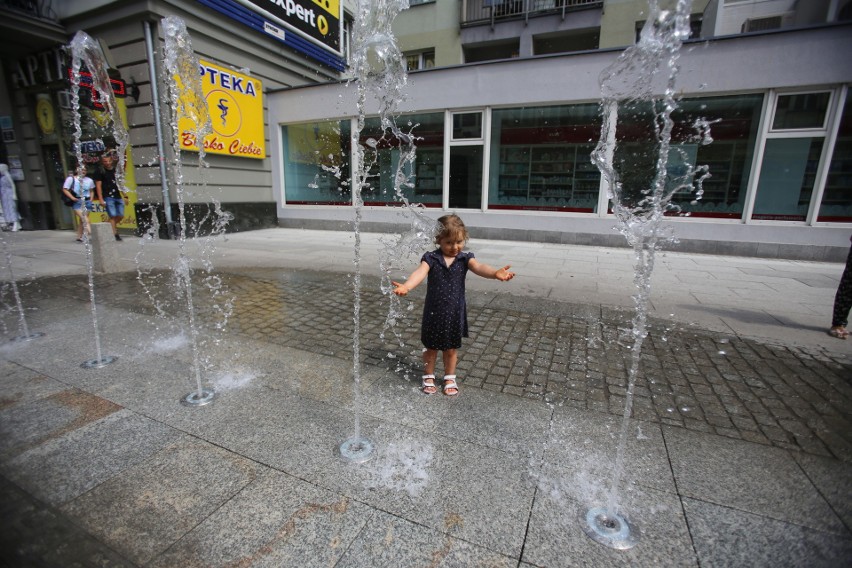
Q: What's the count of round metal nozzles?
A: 5